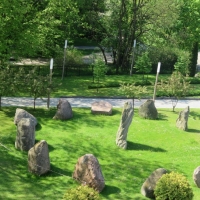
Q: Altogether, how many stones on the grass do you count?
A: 11